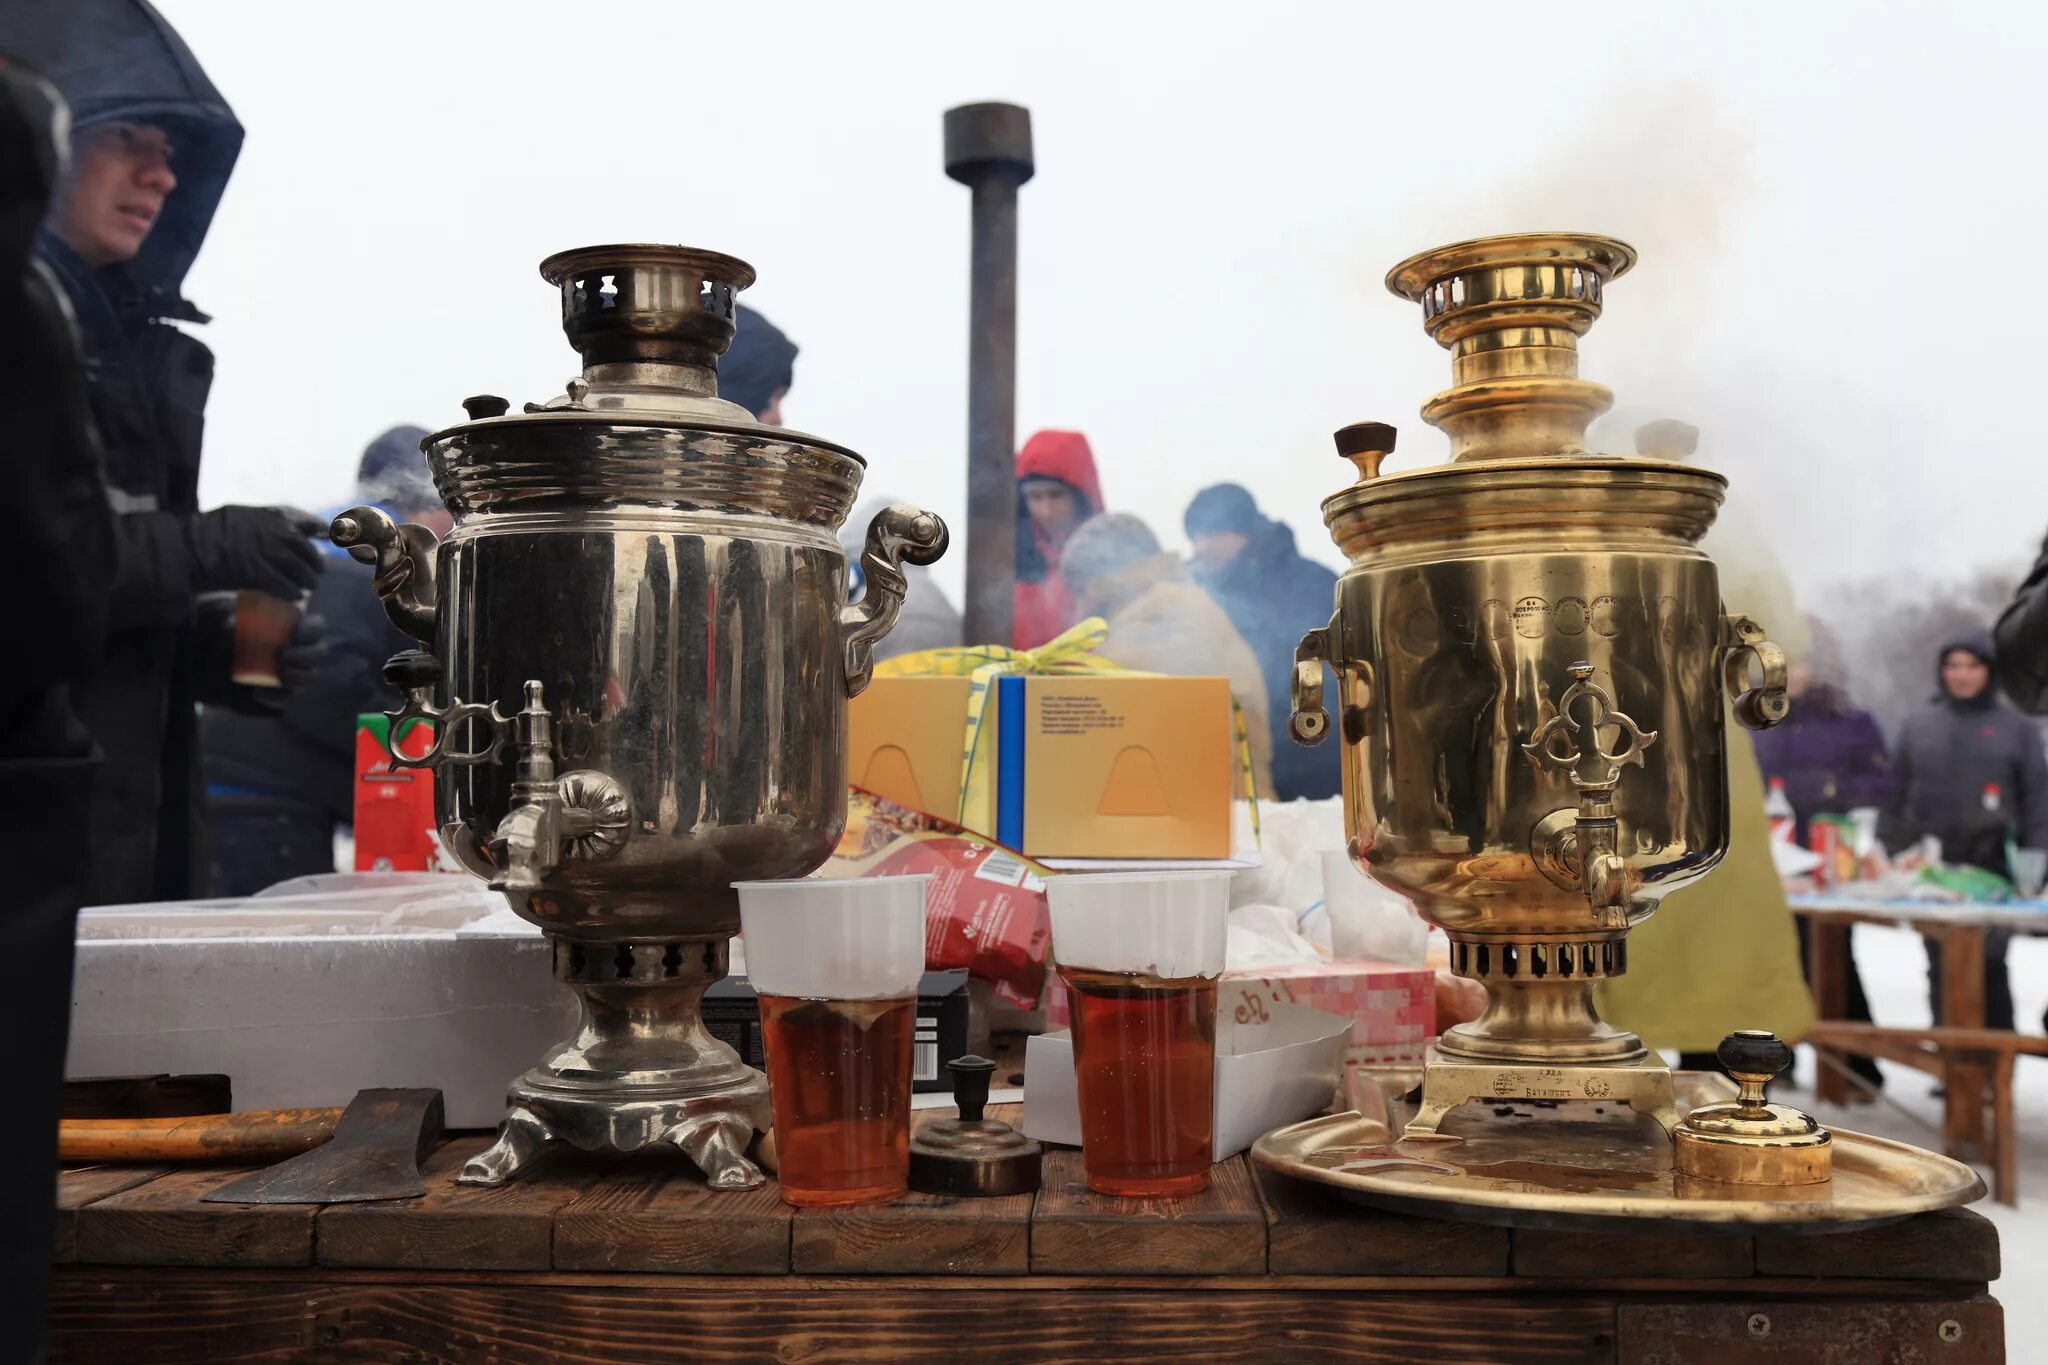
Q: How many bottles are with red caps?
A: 2